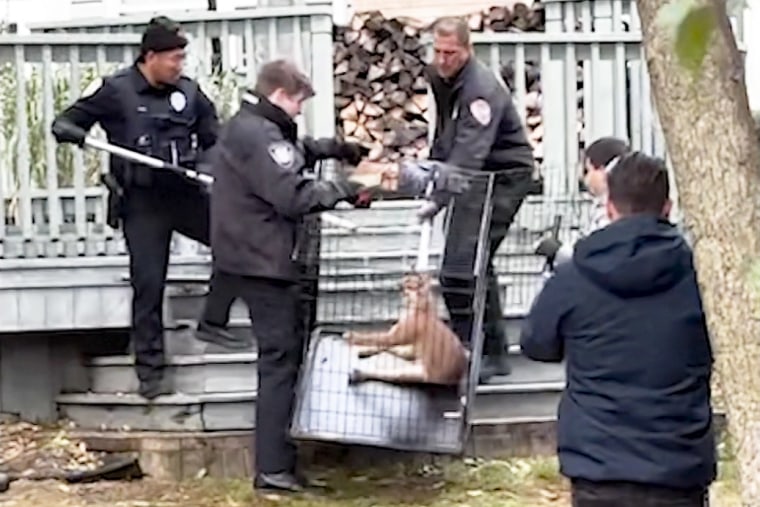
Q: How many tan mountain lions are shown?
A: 1